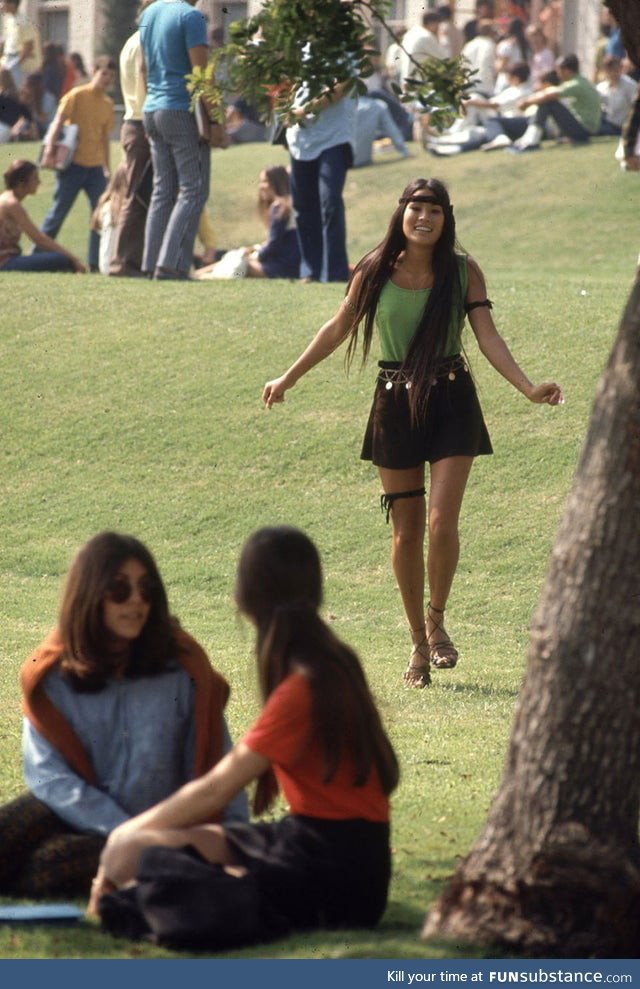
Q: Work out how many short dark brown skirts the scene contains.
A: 1